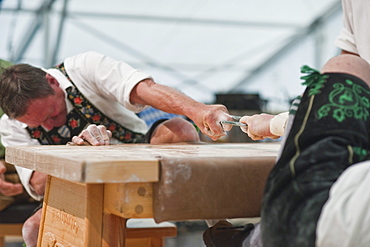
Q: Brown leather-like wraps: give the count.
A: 1